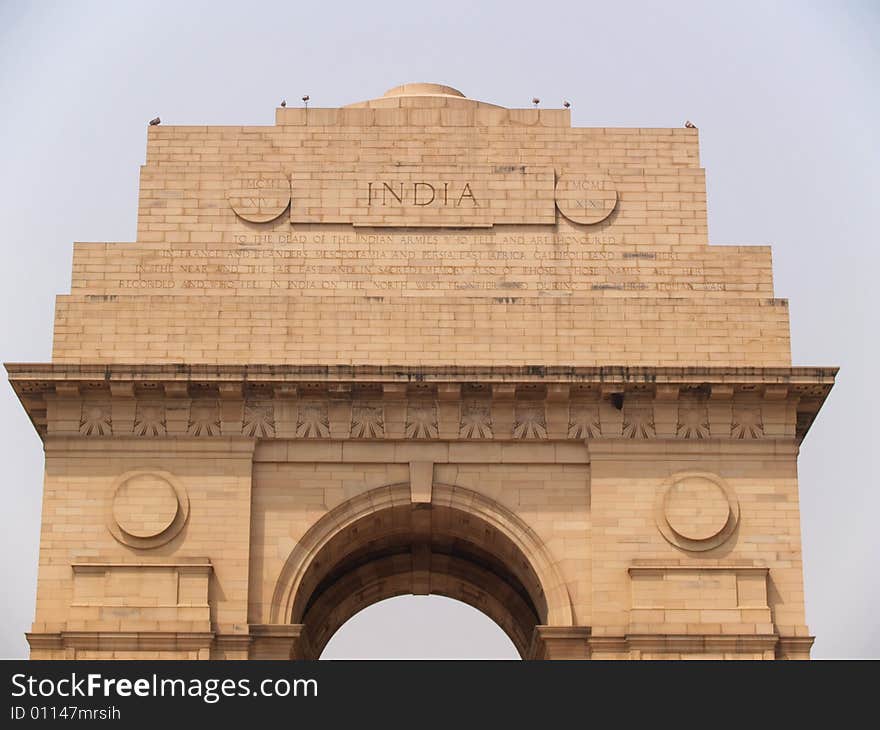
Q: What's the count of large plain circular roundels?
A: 2